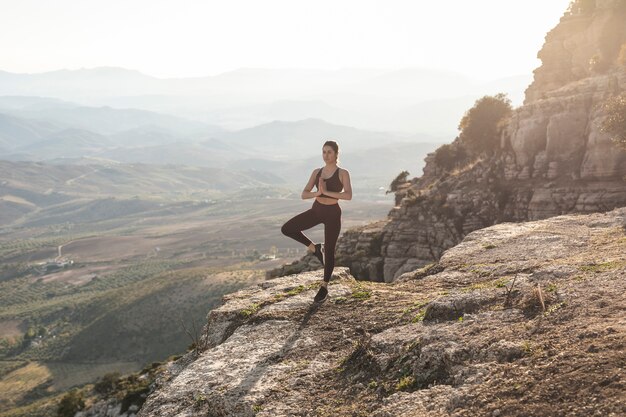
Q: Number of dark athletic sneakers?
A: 2